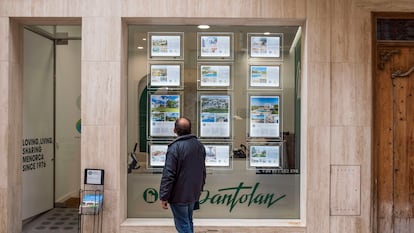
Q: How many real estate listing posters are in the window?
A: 12